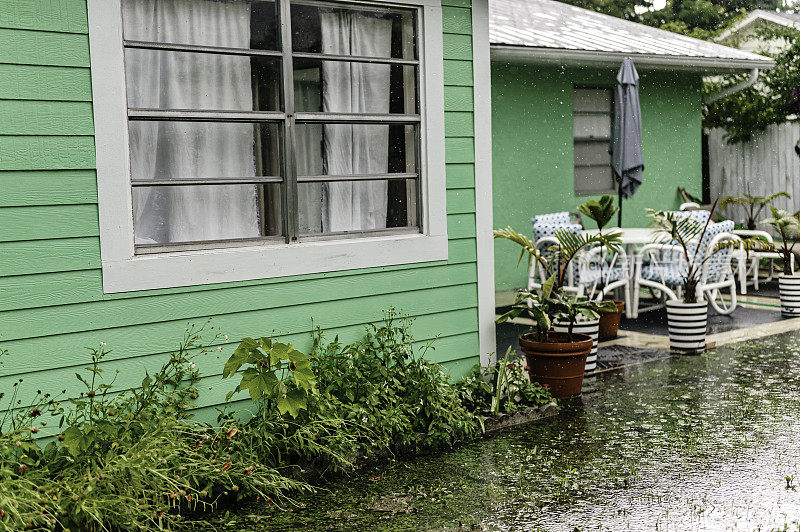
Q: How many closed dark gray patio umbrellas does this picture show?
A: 1